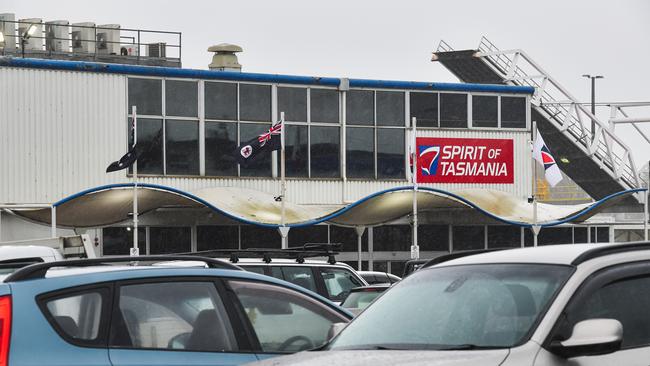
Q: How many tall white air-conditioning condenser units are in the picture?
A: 5